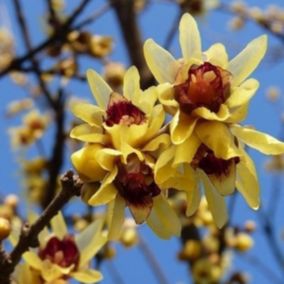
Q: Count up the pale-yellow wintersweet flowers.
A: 5